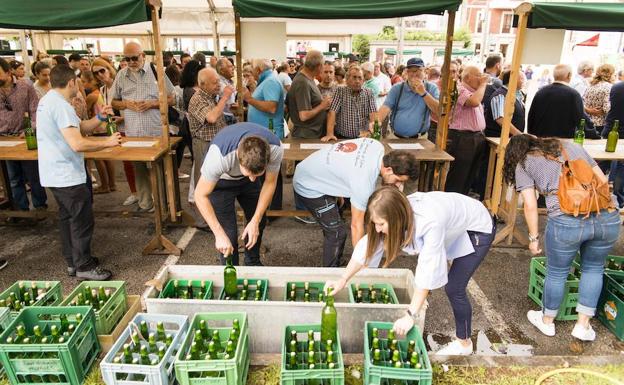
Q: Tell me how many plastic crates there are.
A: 15